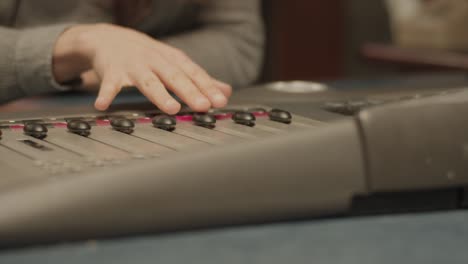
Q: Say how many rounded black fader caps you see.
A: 7